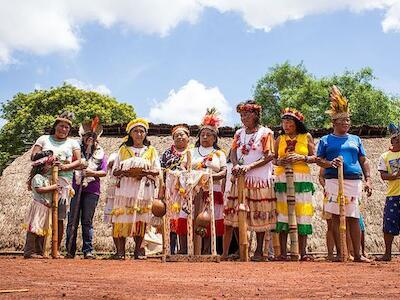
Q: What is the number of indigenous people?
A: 10